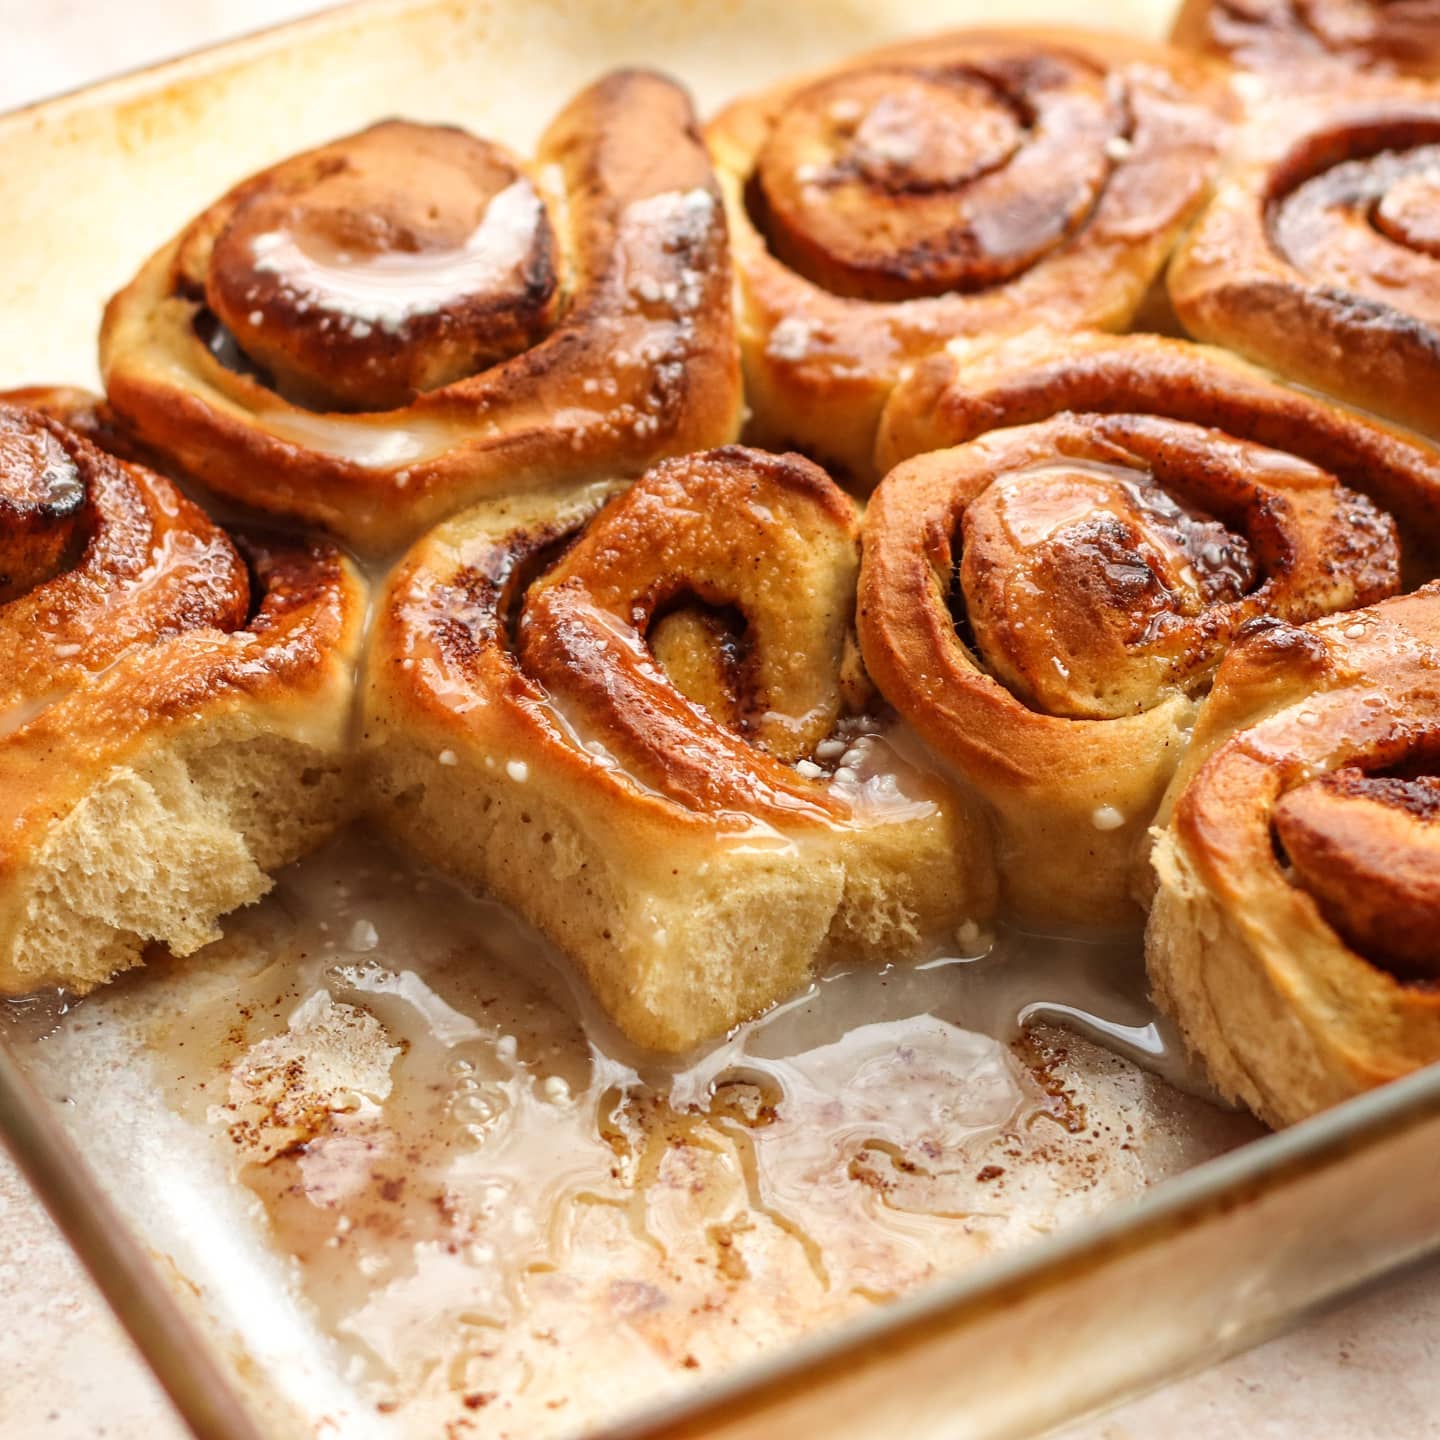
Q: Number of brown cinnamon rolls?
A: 8